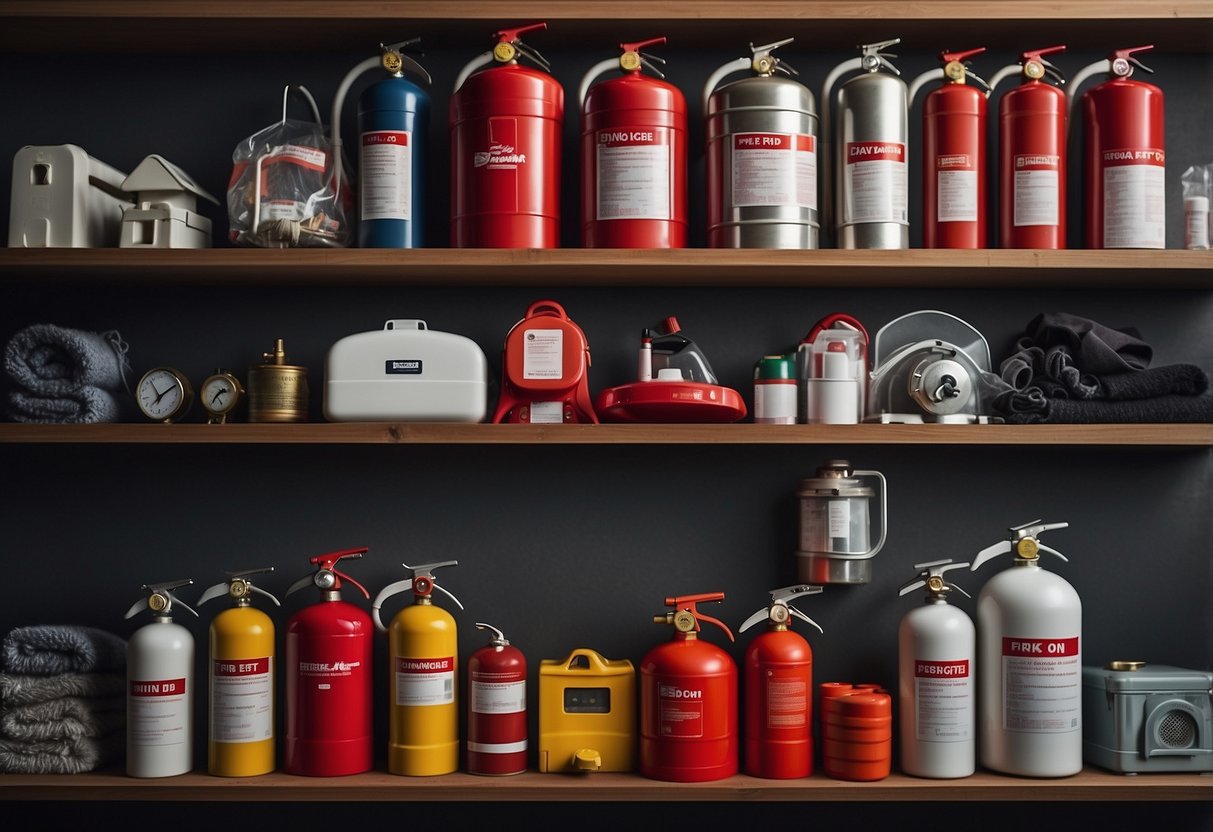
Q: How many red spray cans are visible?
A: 9